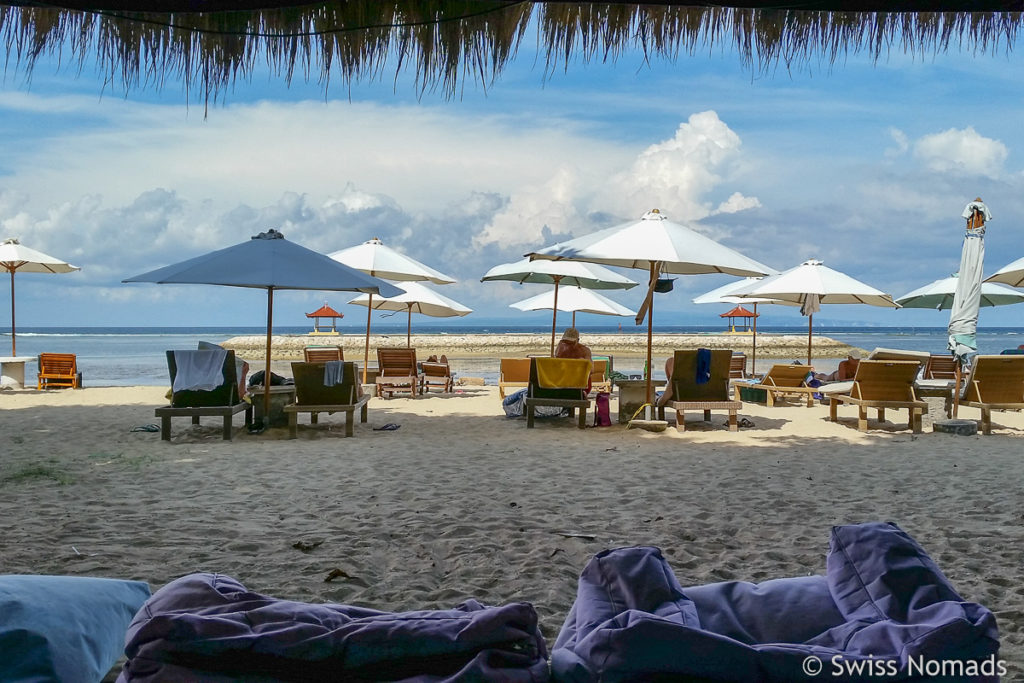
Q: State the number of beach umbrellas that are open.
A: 11